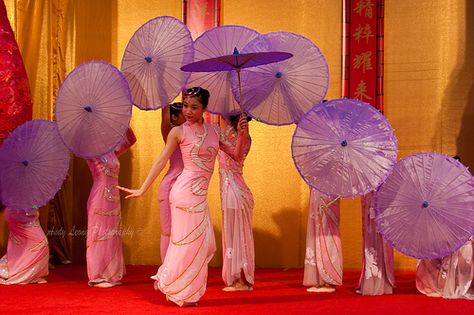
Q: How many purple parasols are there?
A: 8